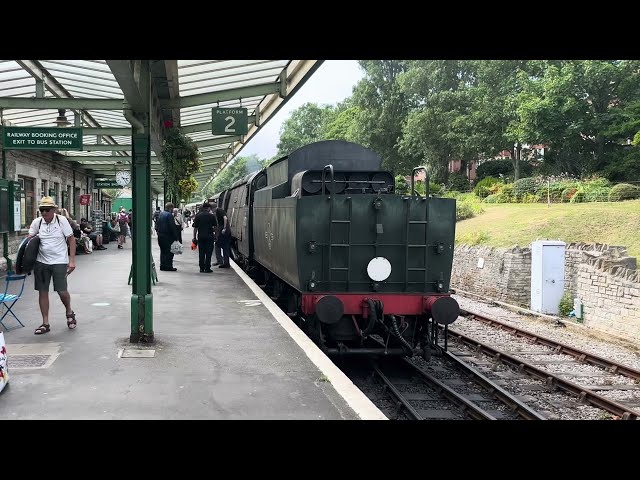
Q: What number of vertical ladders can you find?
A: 2